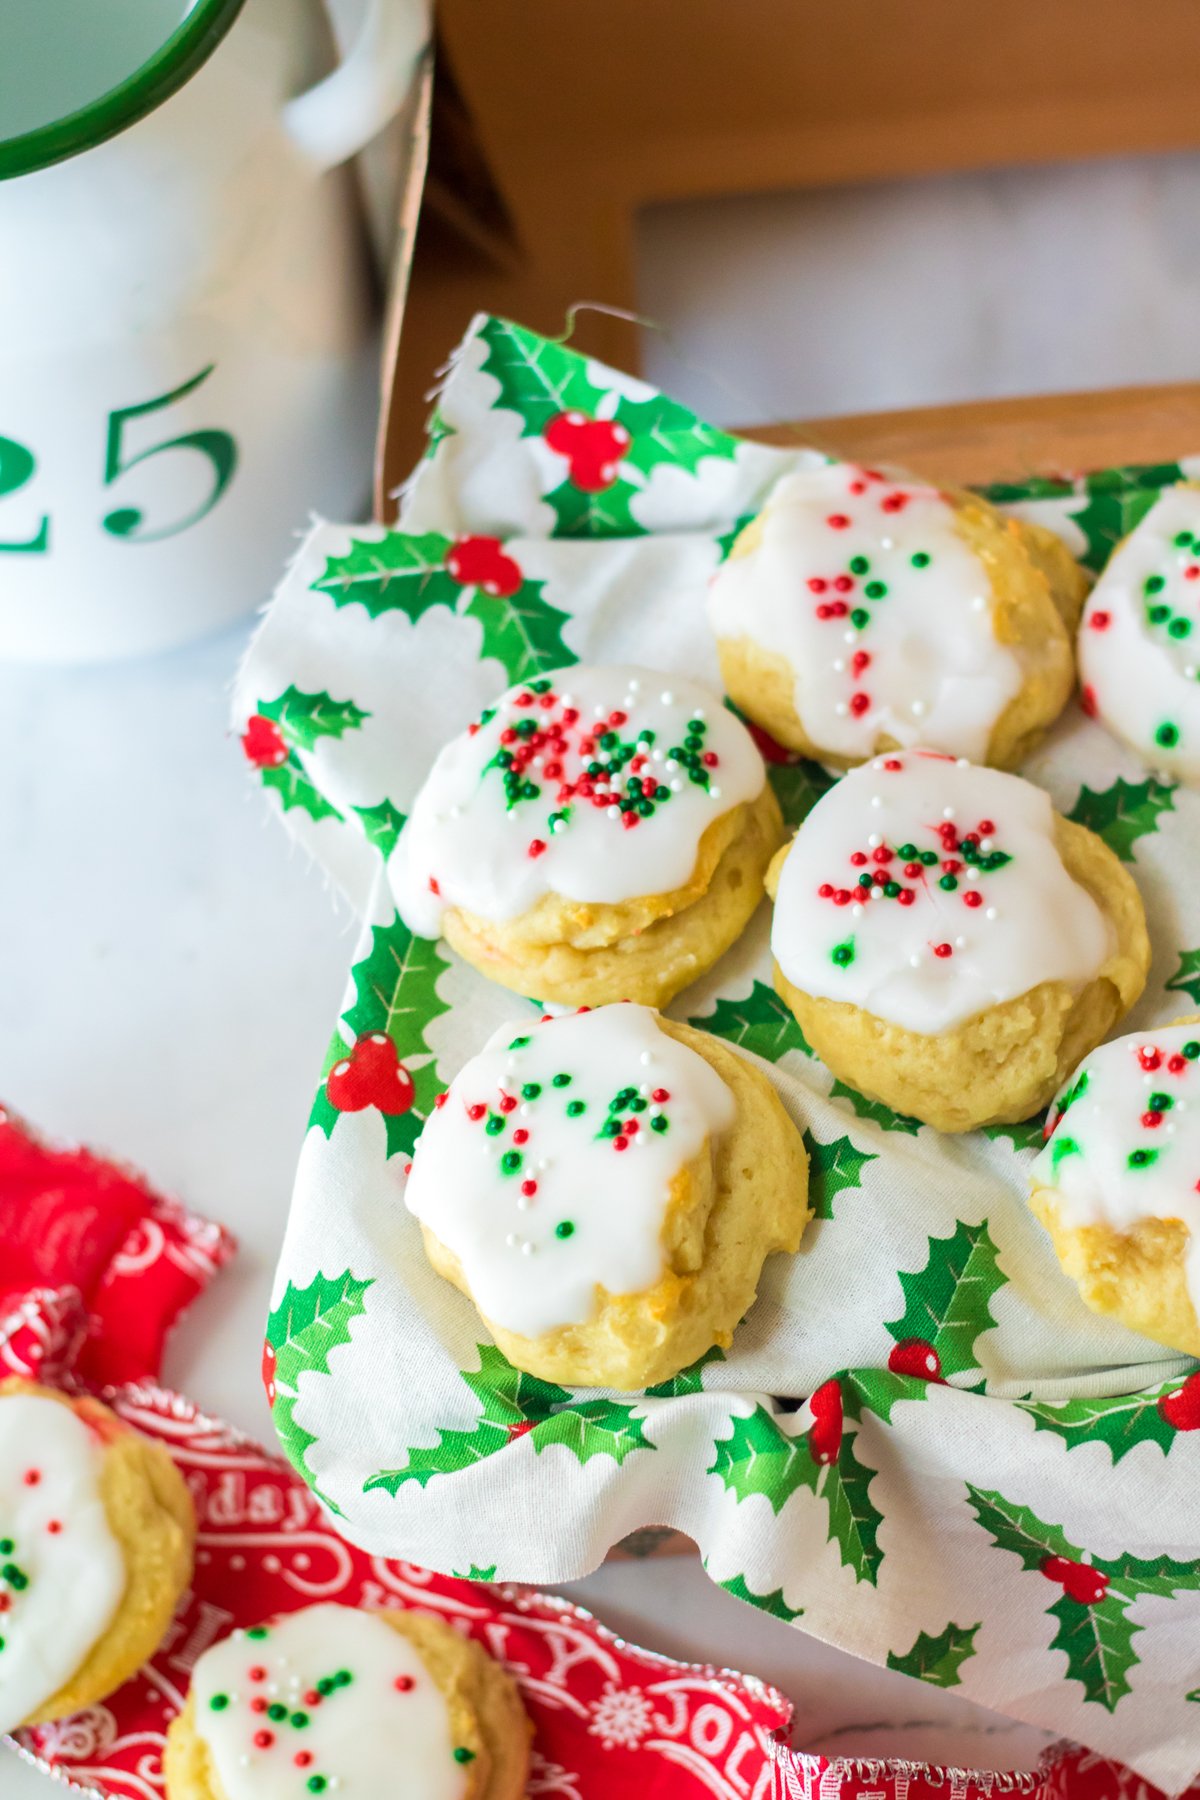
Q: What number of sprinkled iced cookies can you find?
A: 8